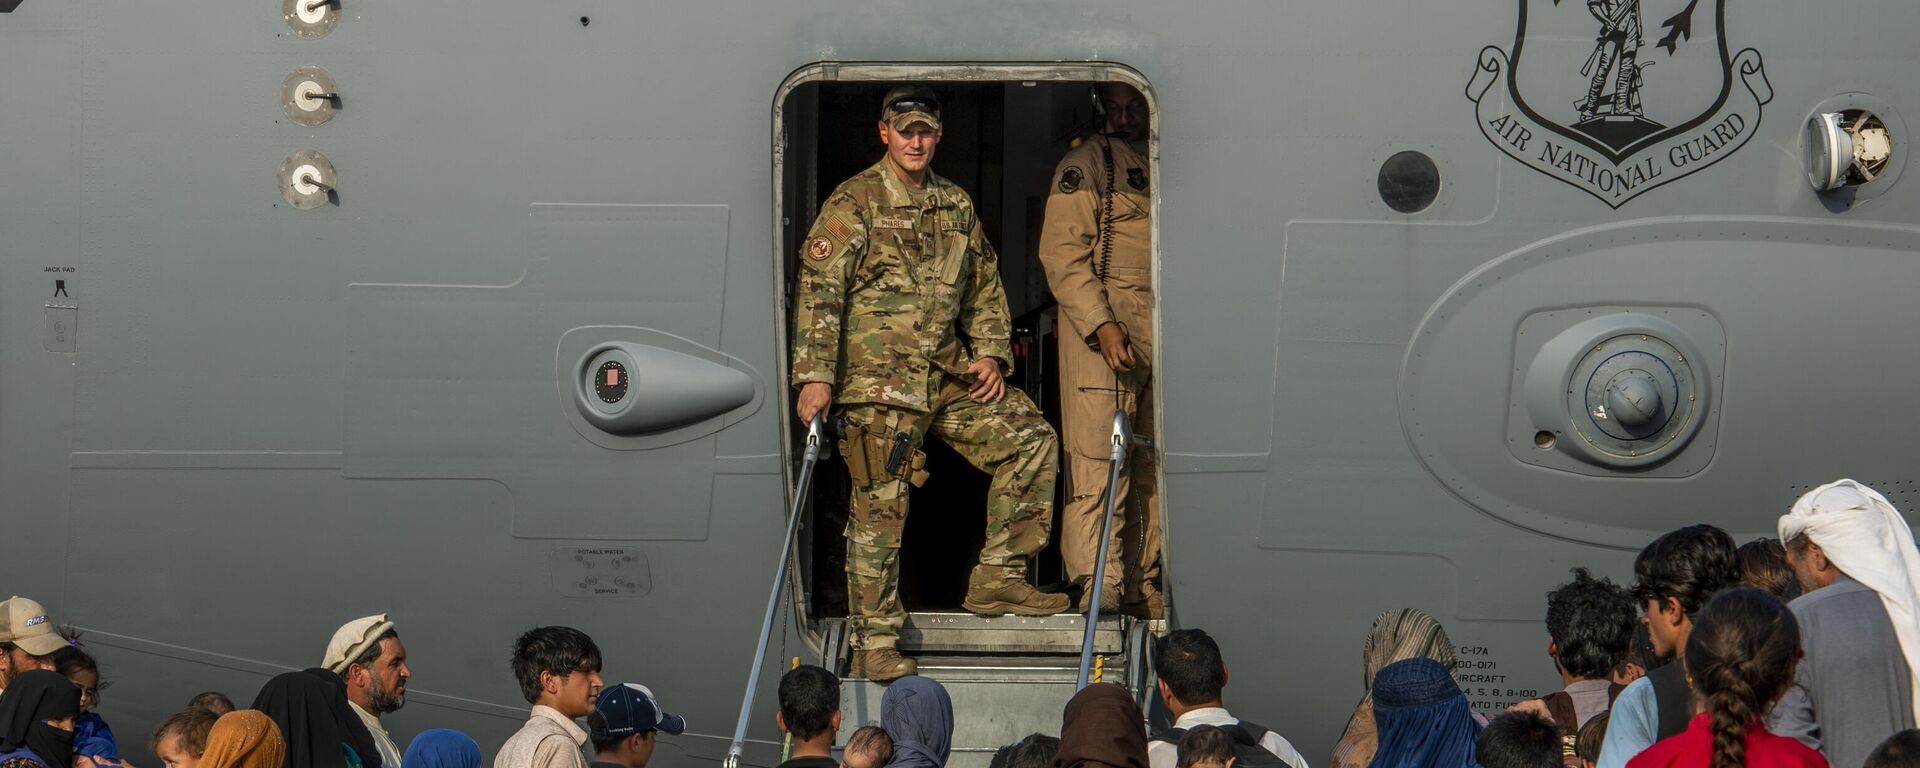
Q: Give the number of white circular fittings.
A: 3